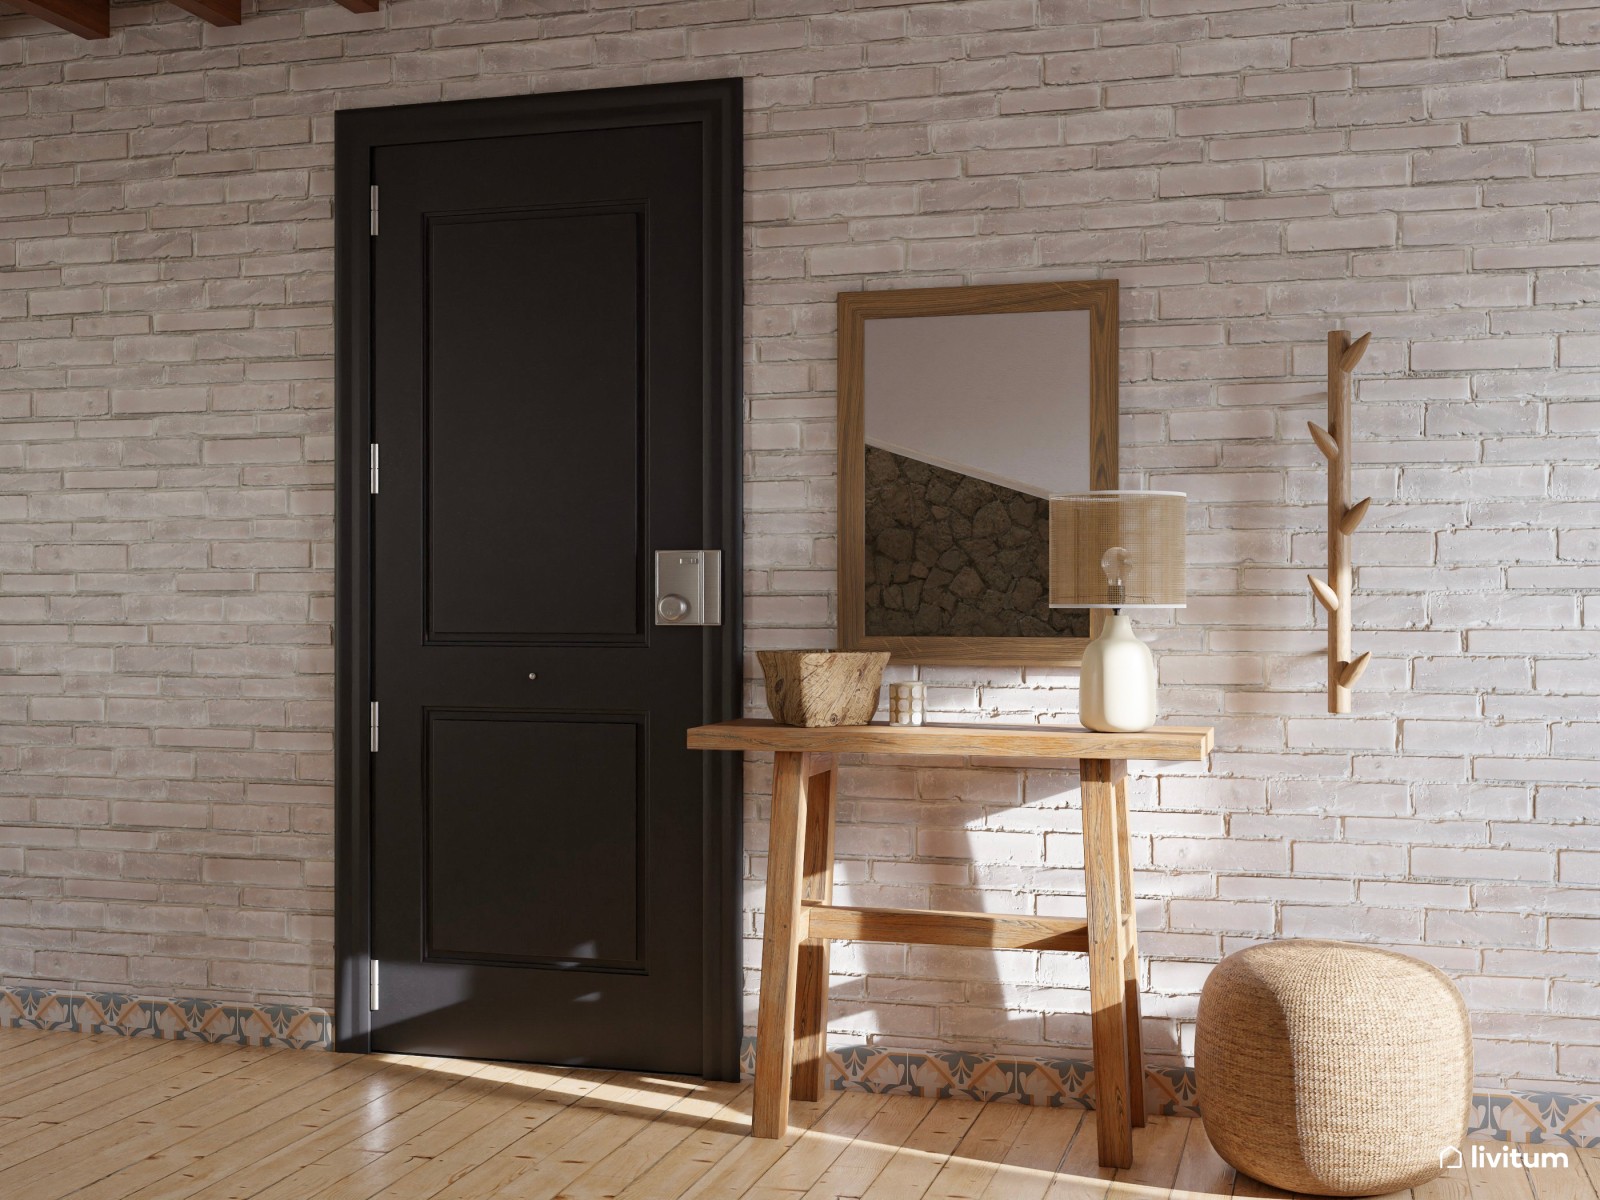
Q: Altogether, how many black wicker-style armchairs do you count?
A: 0